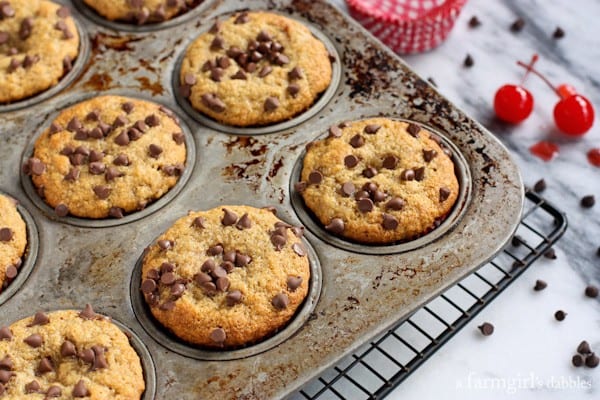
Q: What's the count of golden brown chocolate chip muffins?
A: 8